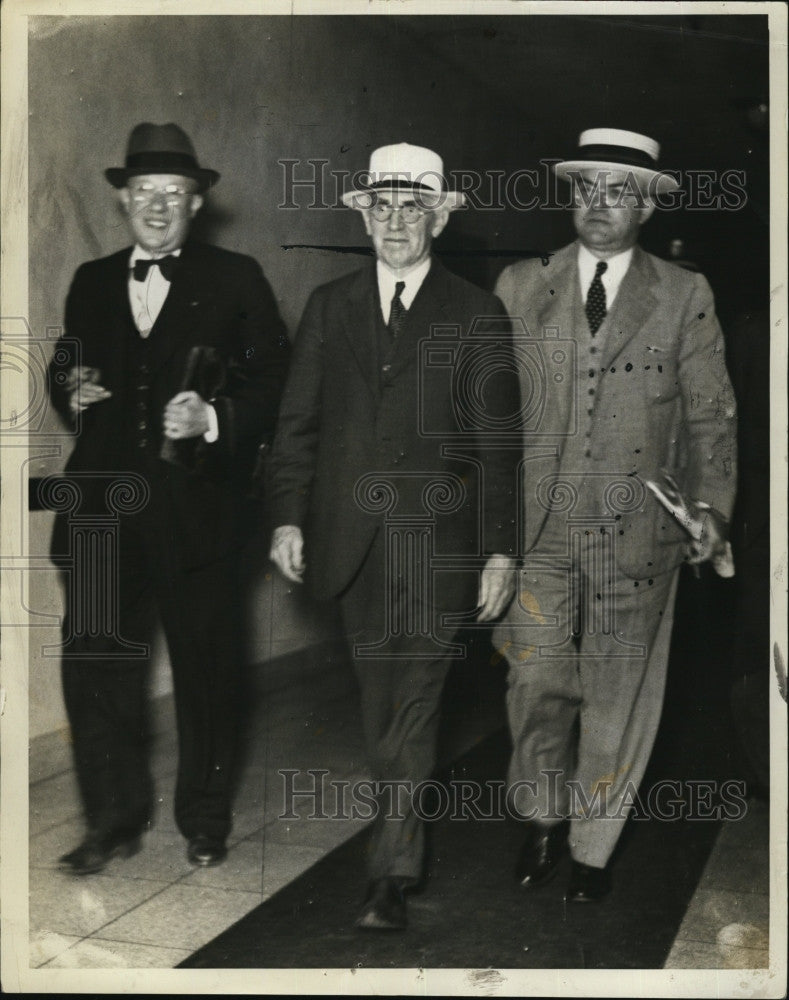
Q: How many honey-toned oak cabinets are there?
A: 0